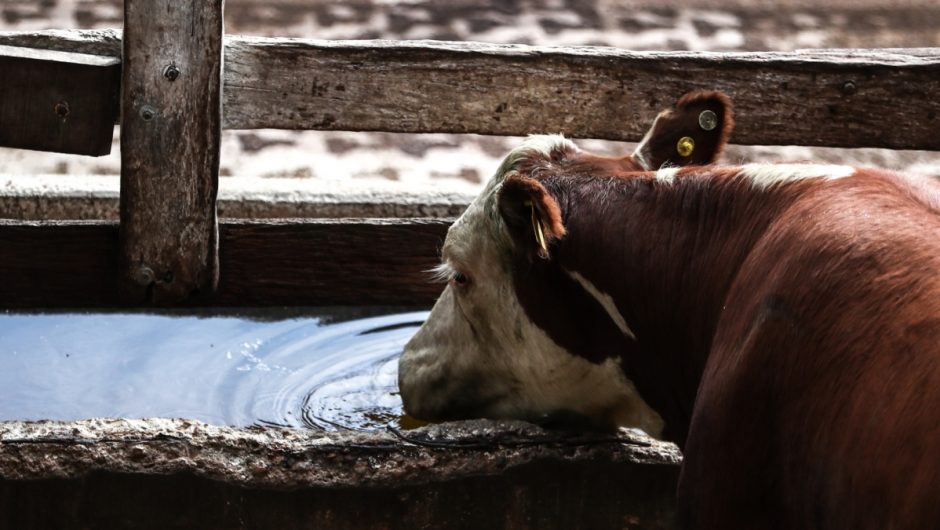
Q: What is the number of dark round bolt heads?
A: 5